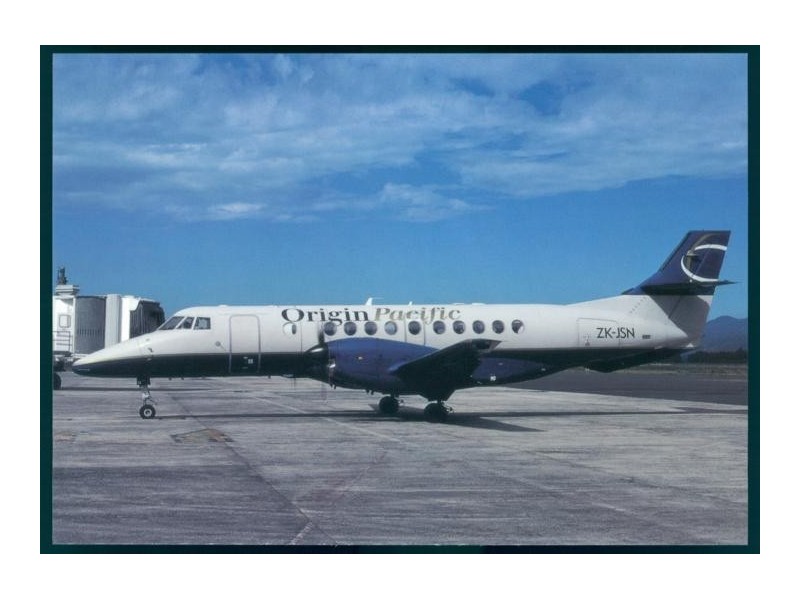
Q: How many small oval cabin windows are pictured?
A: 11